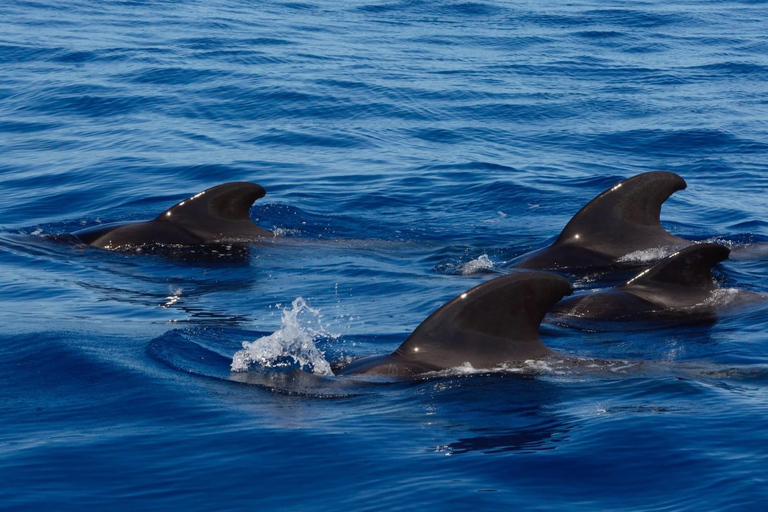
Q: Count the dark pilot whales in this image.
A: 4